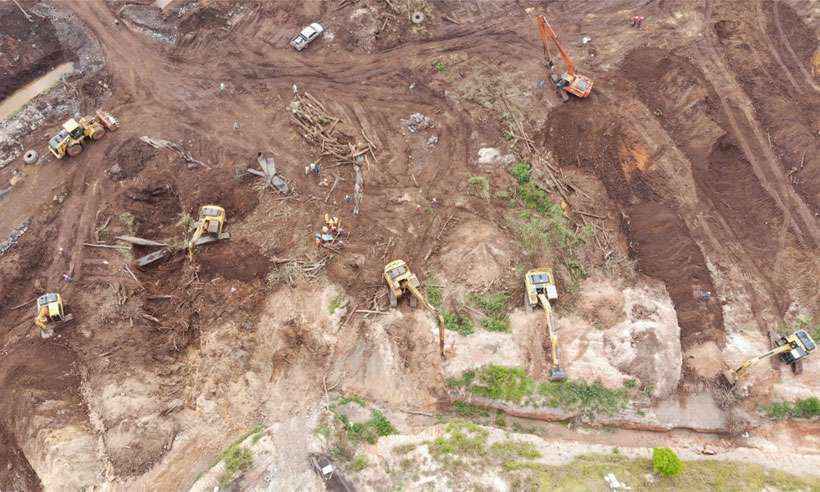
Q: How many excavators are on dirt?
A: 6